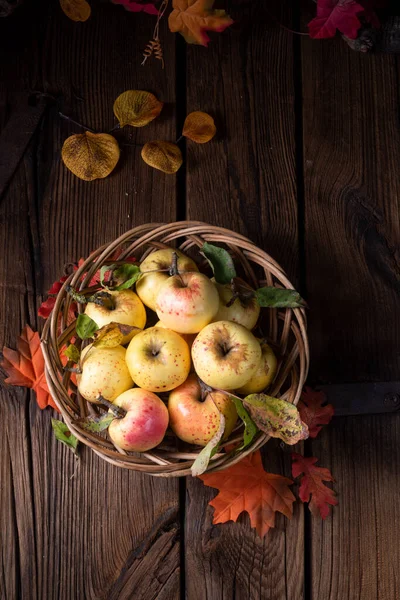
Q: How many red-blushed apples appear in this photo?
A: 3